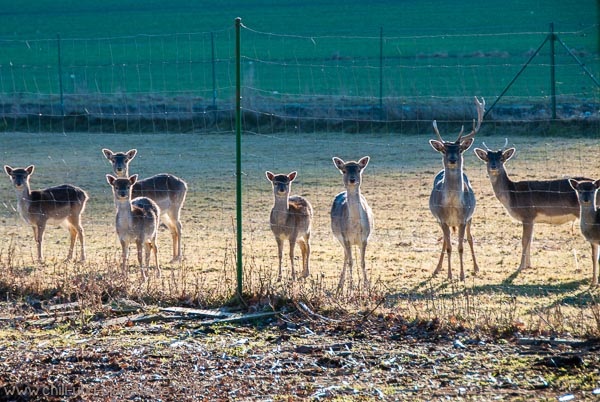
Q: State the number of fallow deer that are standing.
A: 8